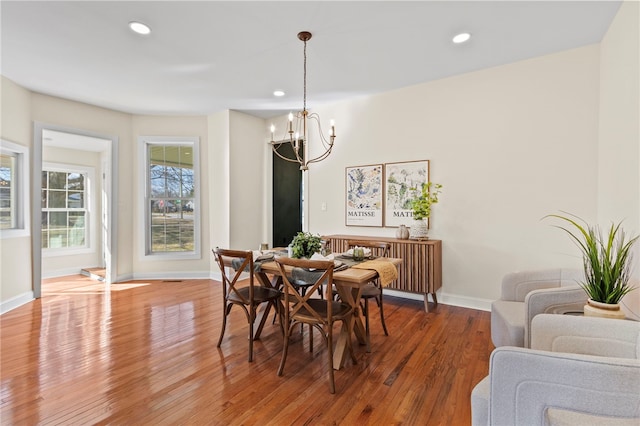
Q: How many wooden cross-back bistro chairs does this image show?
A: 4